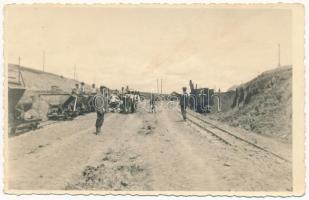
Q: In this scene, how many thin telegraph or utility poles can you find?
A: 6